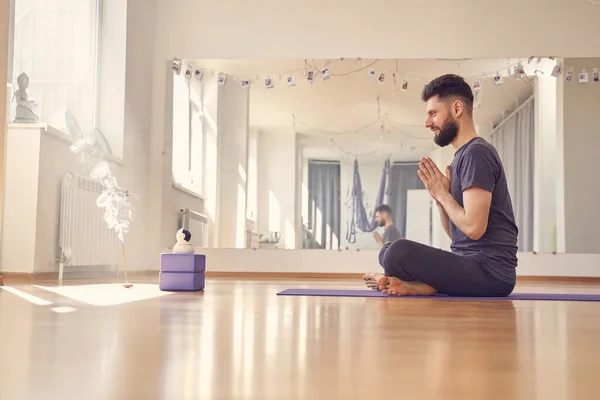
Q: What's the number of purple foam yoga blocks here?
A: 2